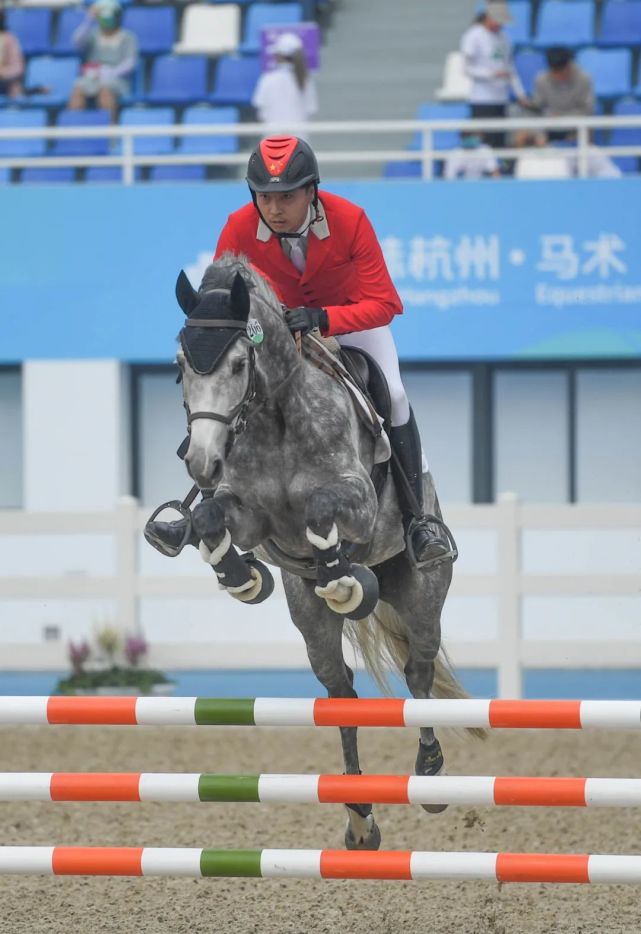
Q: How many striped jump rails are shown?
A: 3